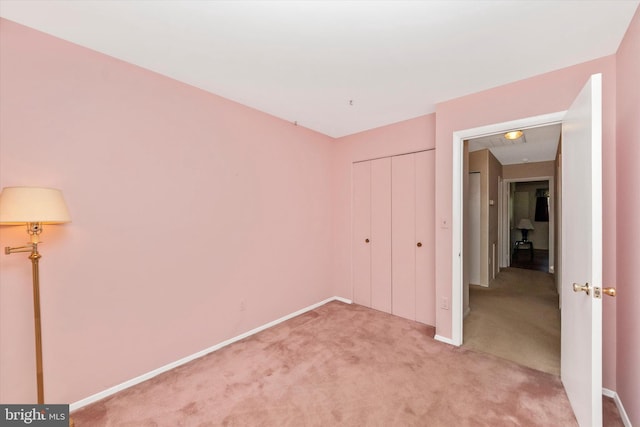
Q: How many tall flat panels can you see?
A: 4